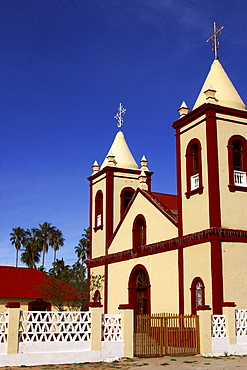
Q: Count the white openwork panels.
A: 5